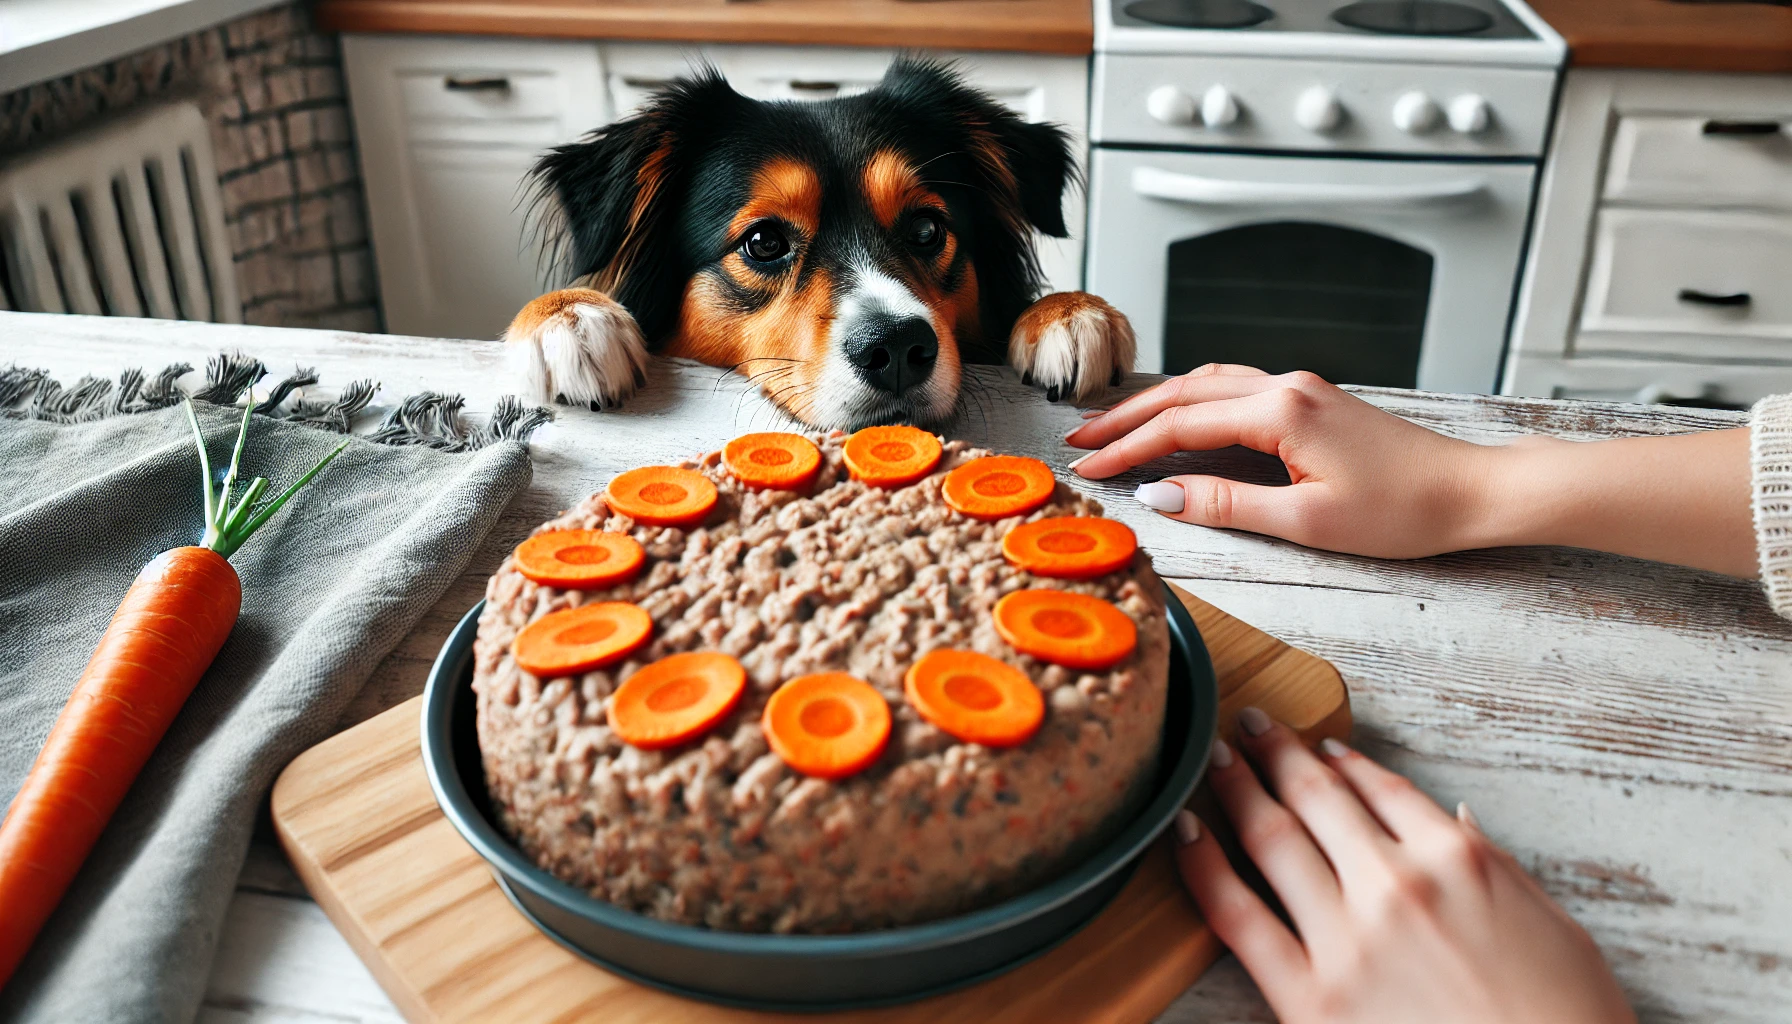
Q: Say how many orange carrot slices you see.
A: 11